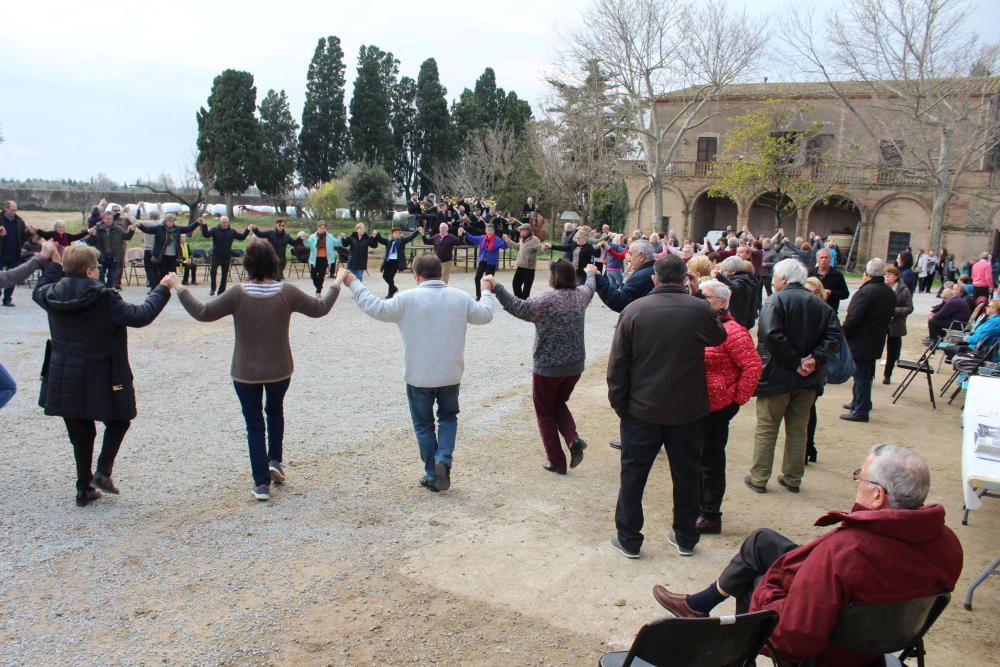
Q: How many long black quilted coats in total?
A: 1